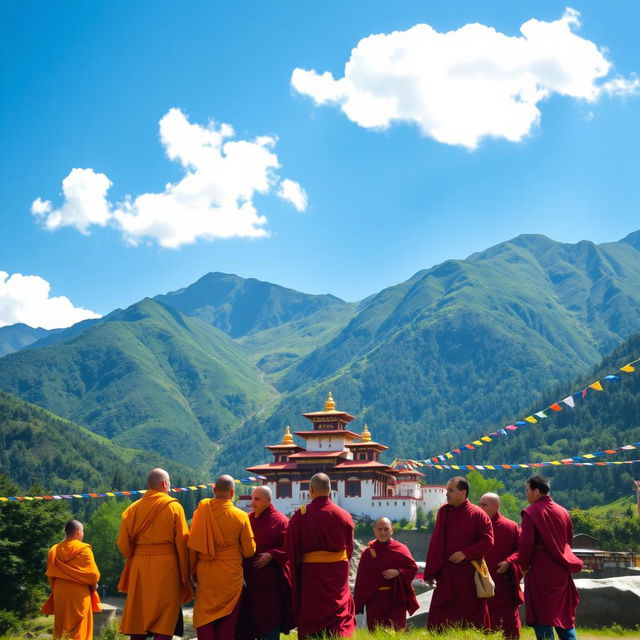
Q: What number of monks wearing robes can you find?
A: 9